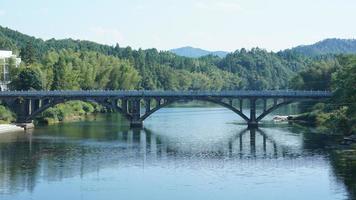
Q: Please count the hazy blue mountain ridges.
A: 2